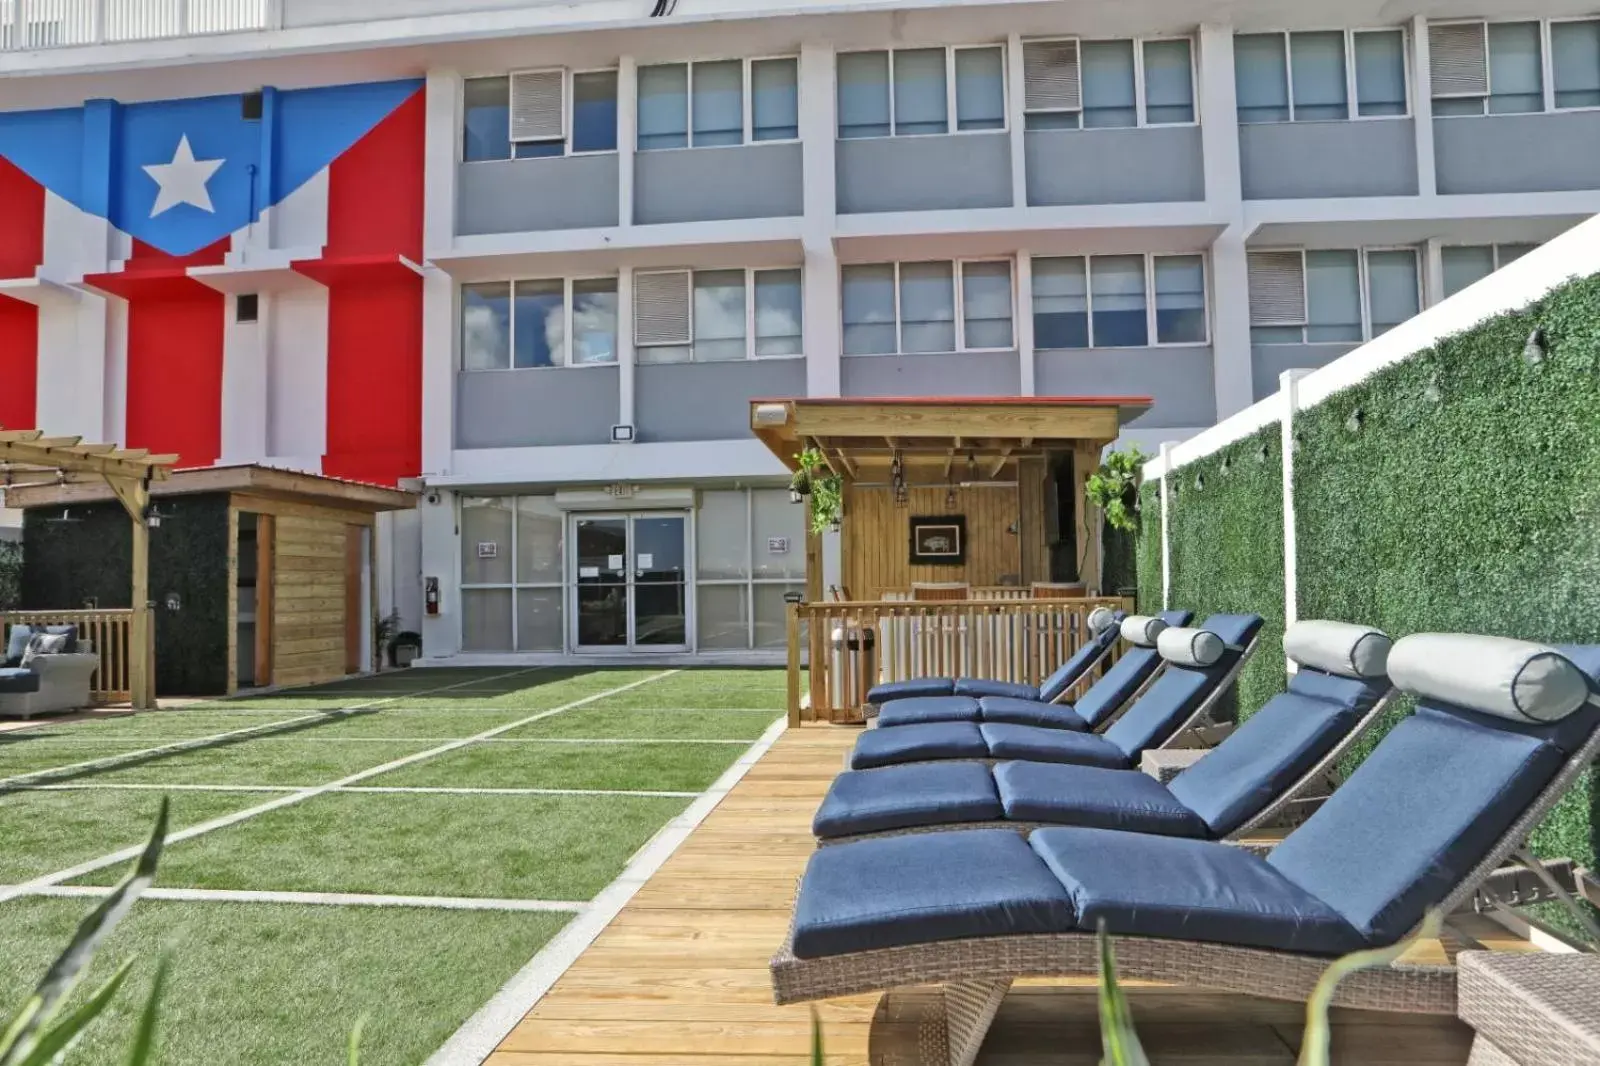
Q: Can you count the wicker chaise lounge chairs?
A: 5